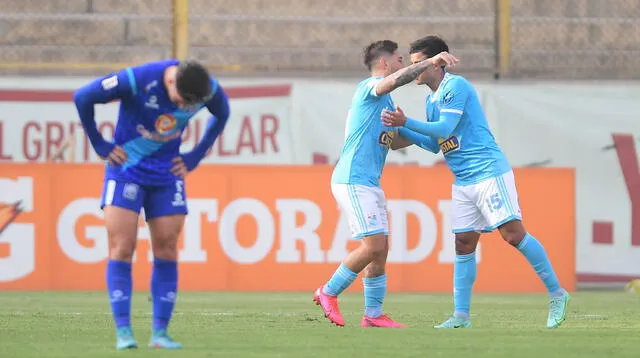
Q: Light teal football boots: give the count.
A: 4